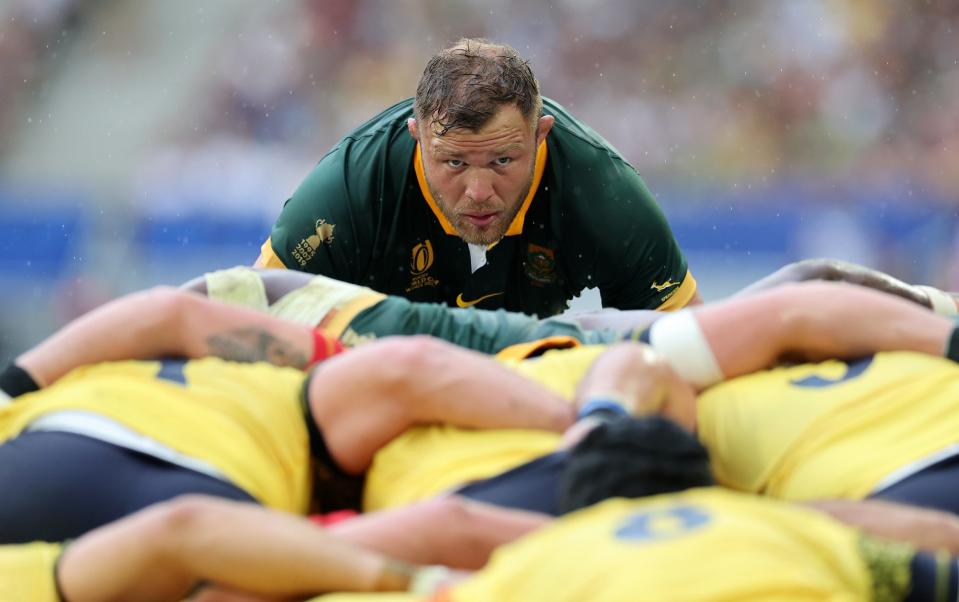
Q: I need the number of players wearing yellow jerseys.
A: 5